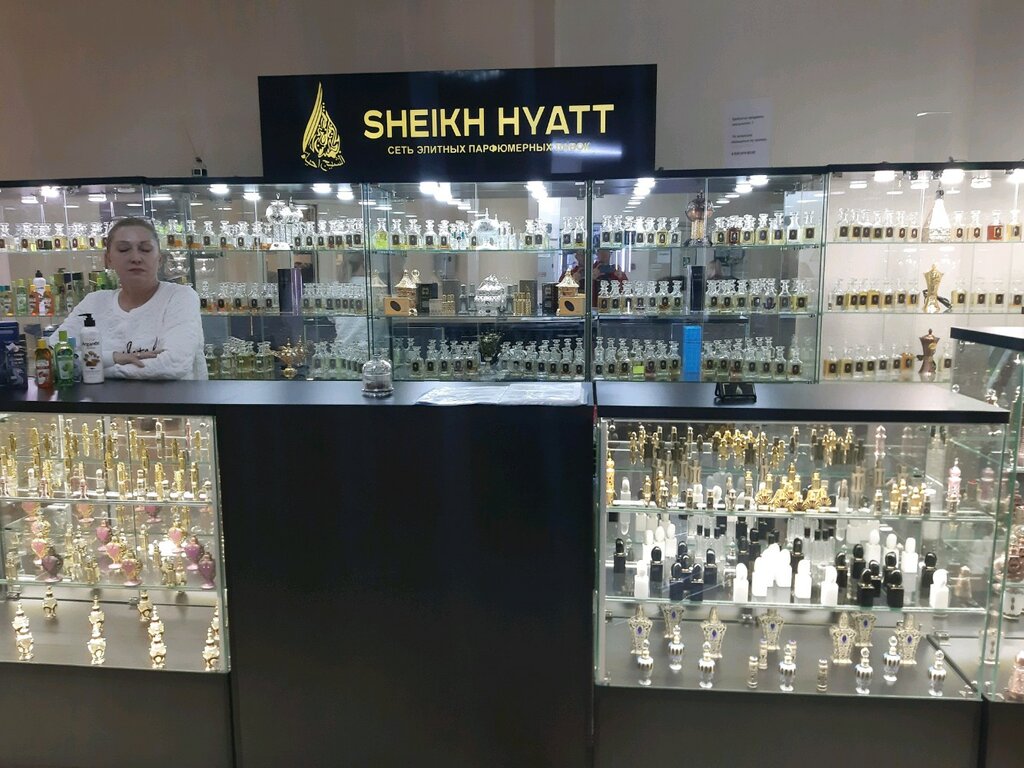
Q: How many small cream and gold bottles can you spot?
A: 10